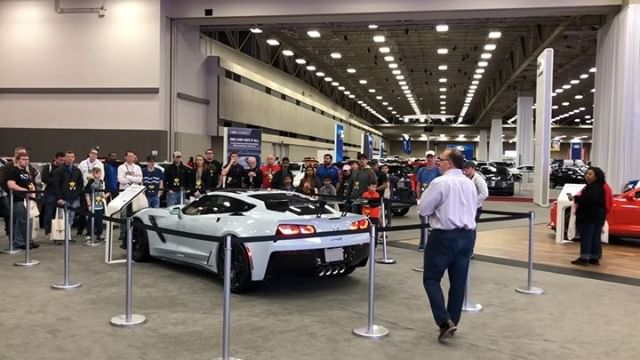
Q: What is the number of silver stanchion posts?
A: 12